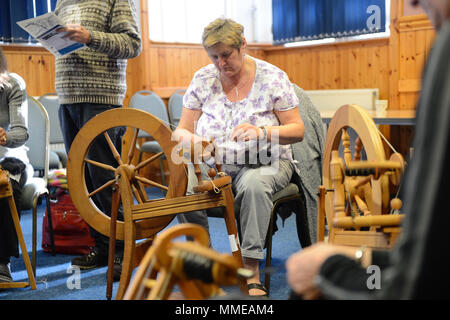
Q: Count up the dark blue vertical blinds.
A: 2